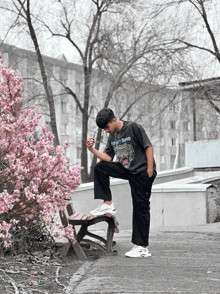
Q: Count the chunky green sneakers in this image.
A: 0